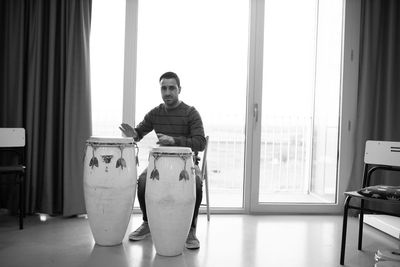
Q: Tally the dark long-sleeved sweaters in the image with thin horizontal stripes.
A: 1